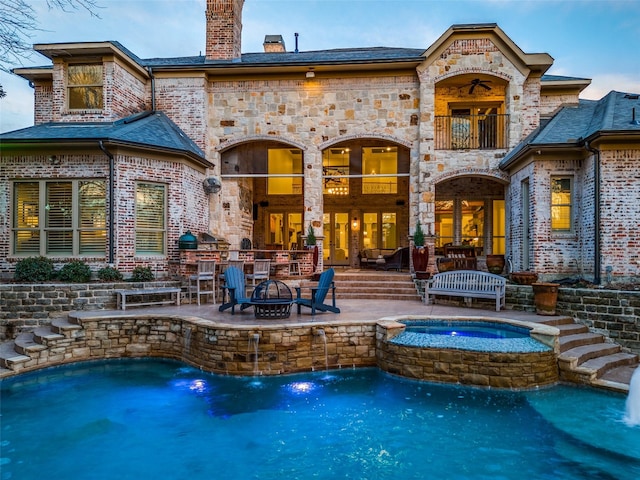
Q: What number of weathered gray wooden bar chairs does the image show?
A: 3